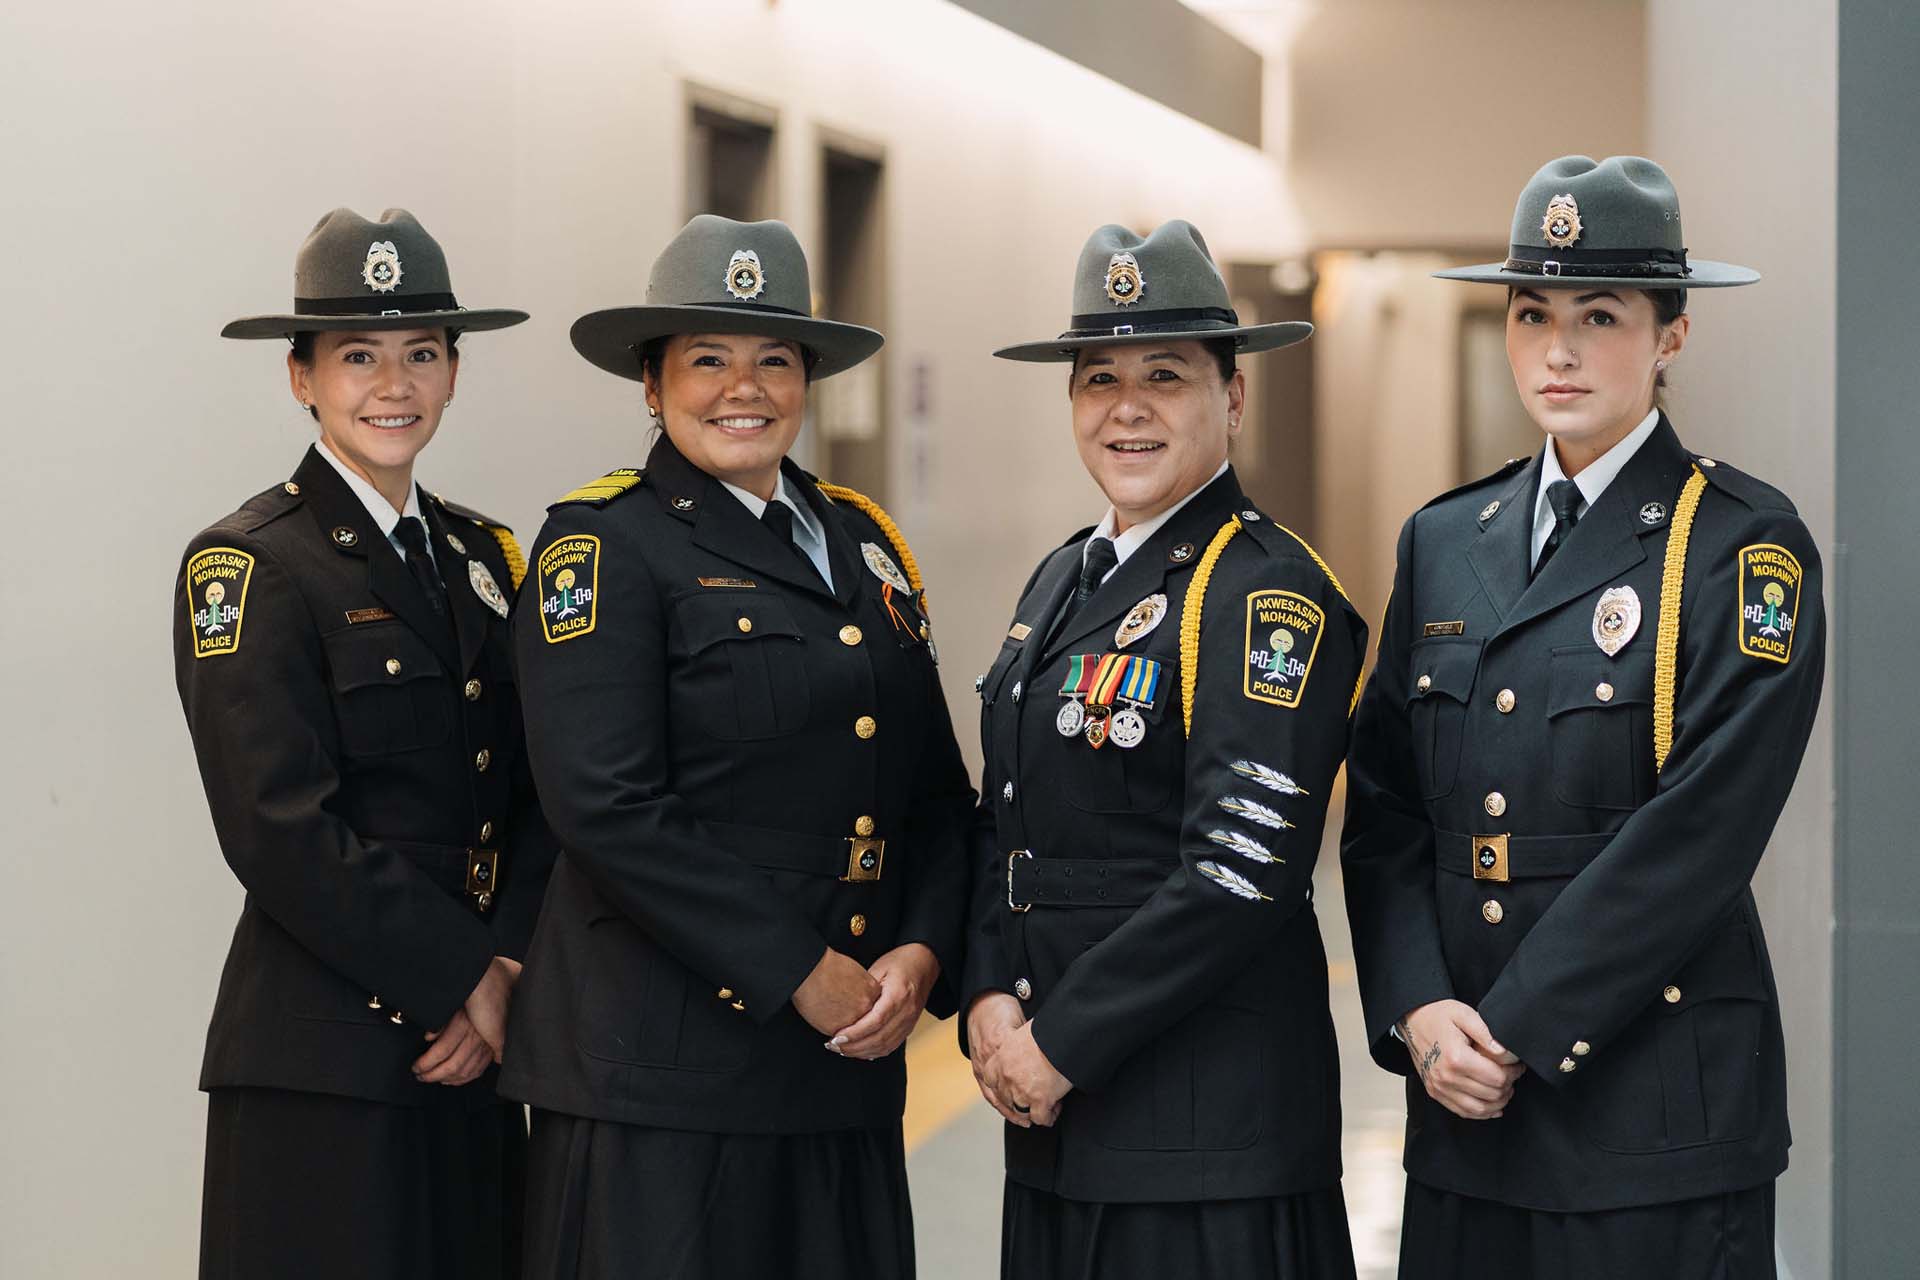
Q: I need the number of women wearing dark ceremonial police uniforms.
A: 4